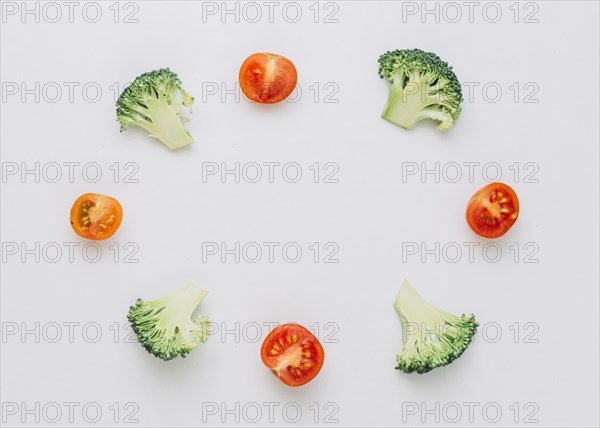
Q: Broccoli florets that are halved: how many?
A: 4